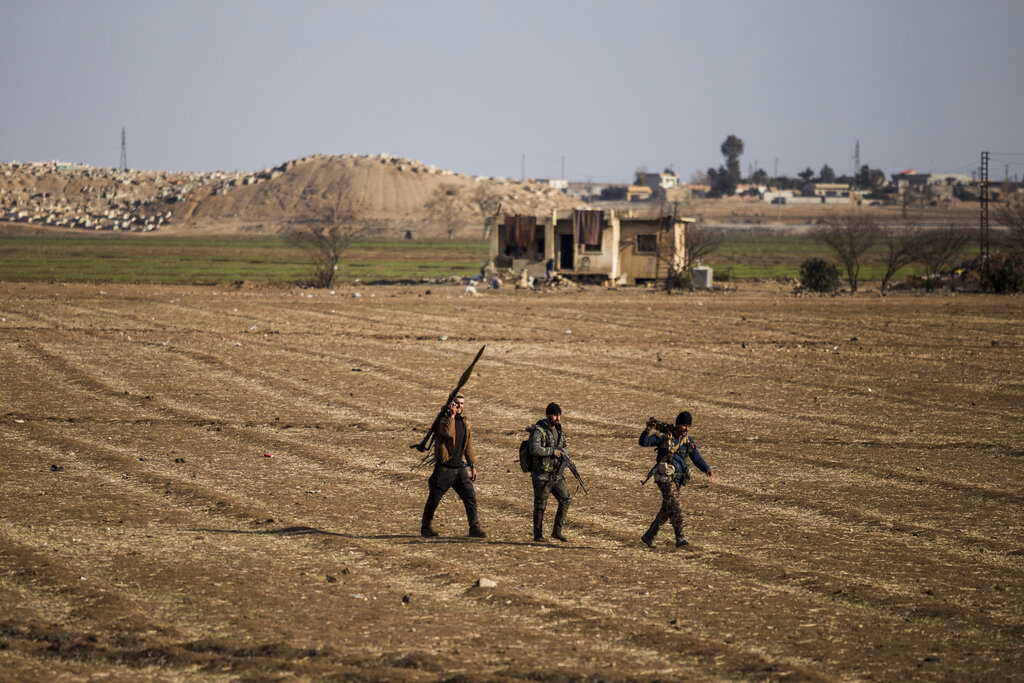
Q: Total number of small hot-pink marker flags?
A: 0